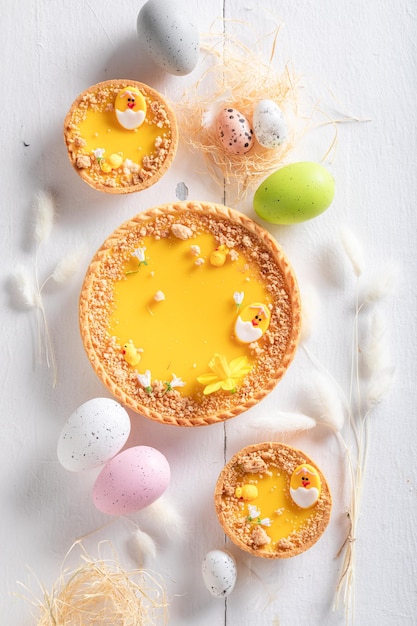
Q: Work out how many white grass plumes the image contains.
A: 12